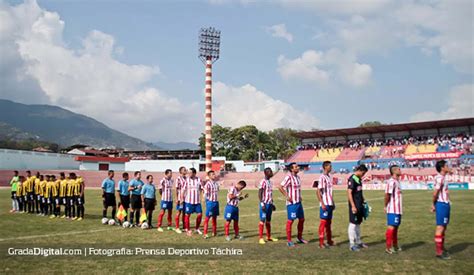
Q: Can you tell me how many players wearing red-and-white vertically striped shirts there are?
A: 10